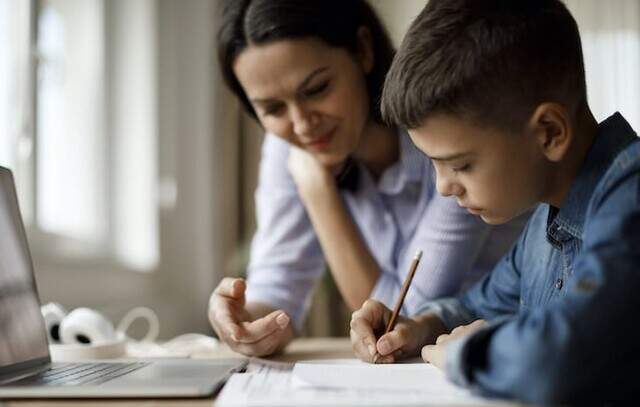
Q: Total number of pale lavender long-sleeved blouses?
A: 1